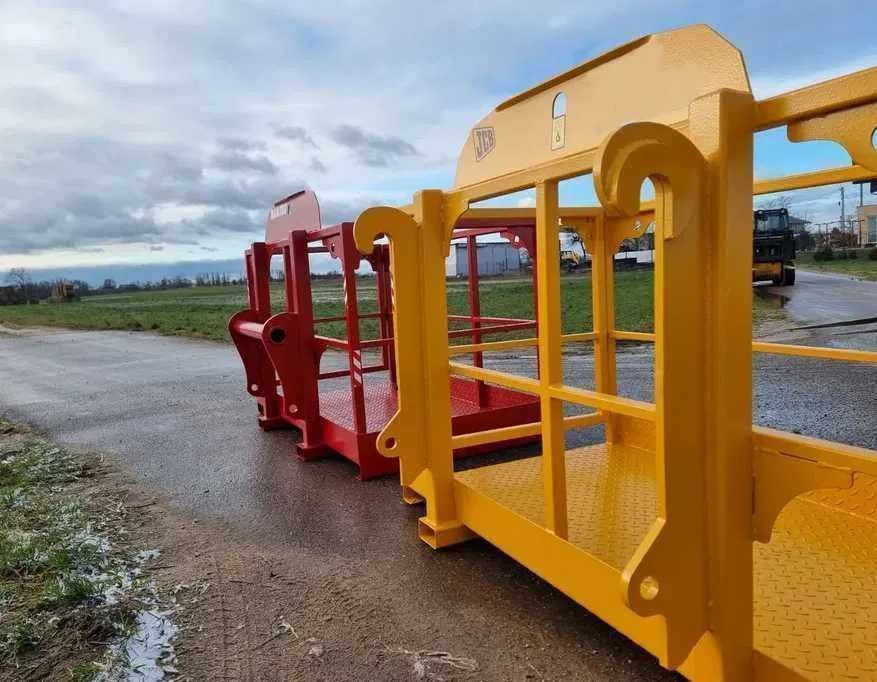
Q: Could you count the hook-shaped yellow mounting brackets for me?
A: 2